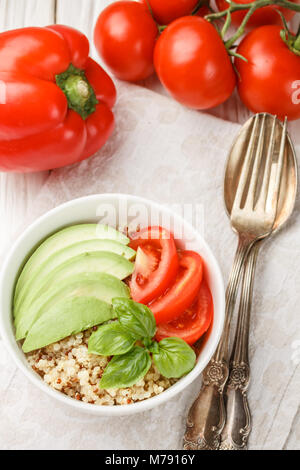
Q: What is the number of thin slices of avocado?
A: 5